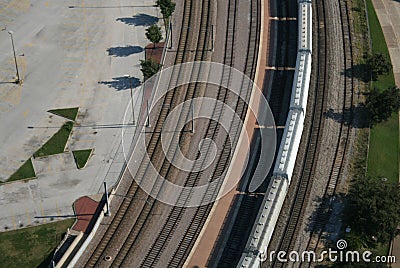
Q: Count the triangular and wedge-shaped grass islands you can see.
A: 4